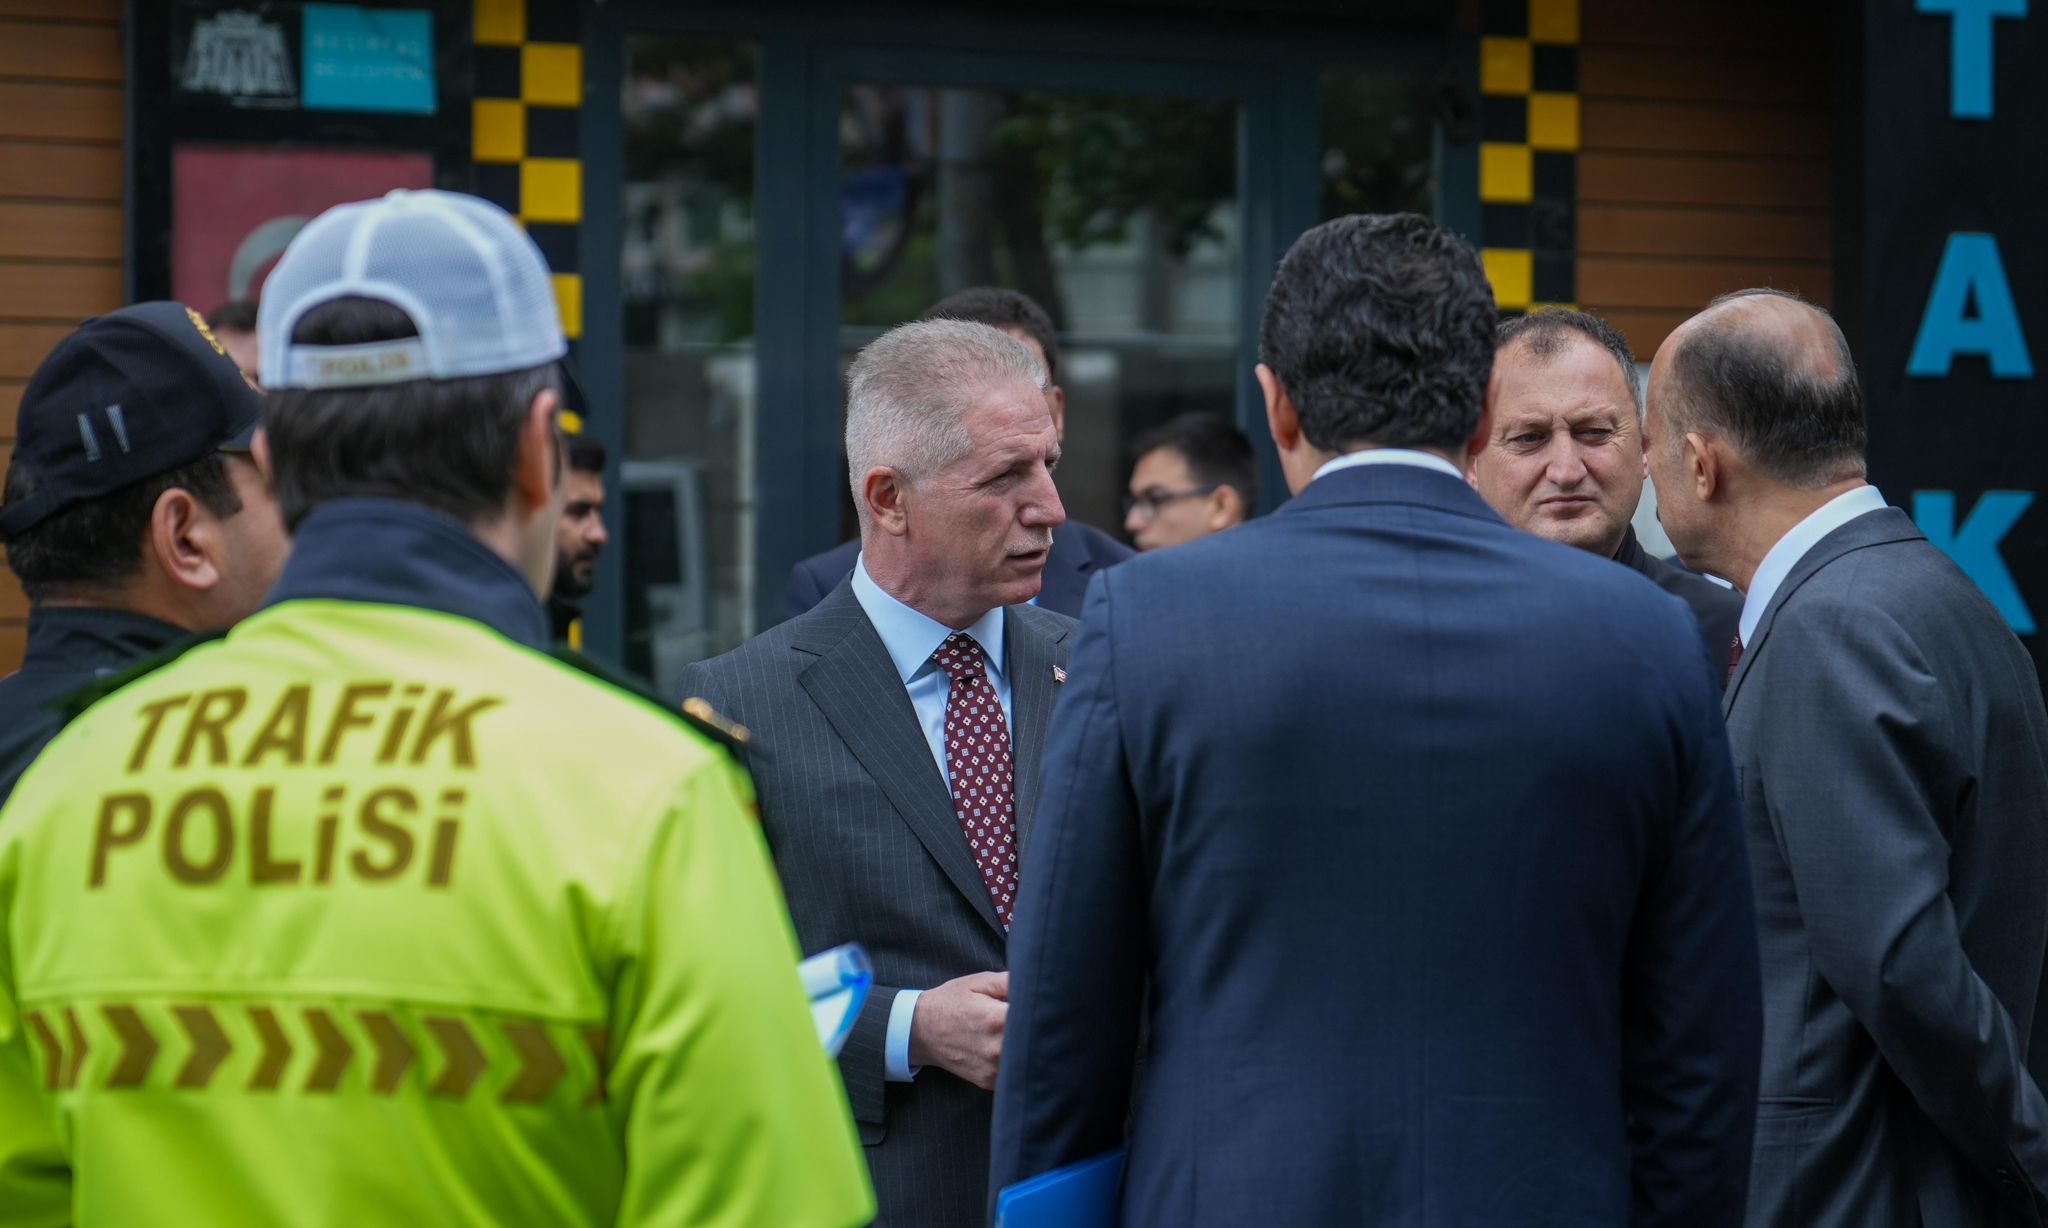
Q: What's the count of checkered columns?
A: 2